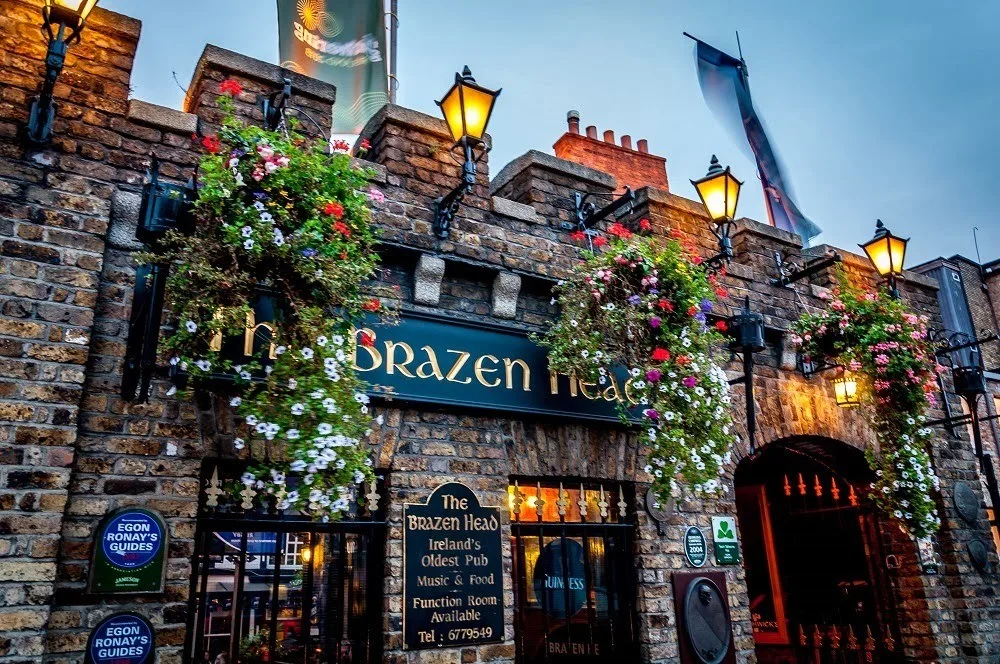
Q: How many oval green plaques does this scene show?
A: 1